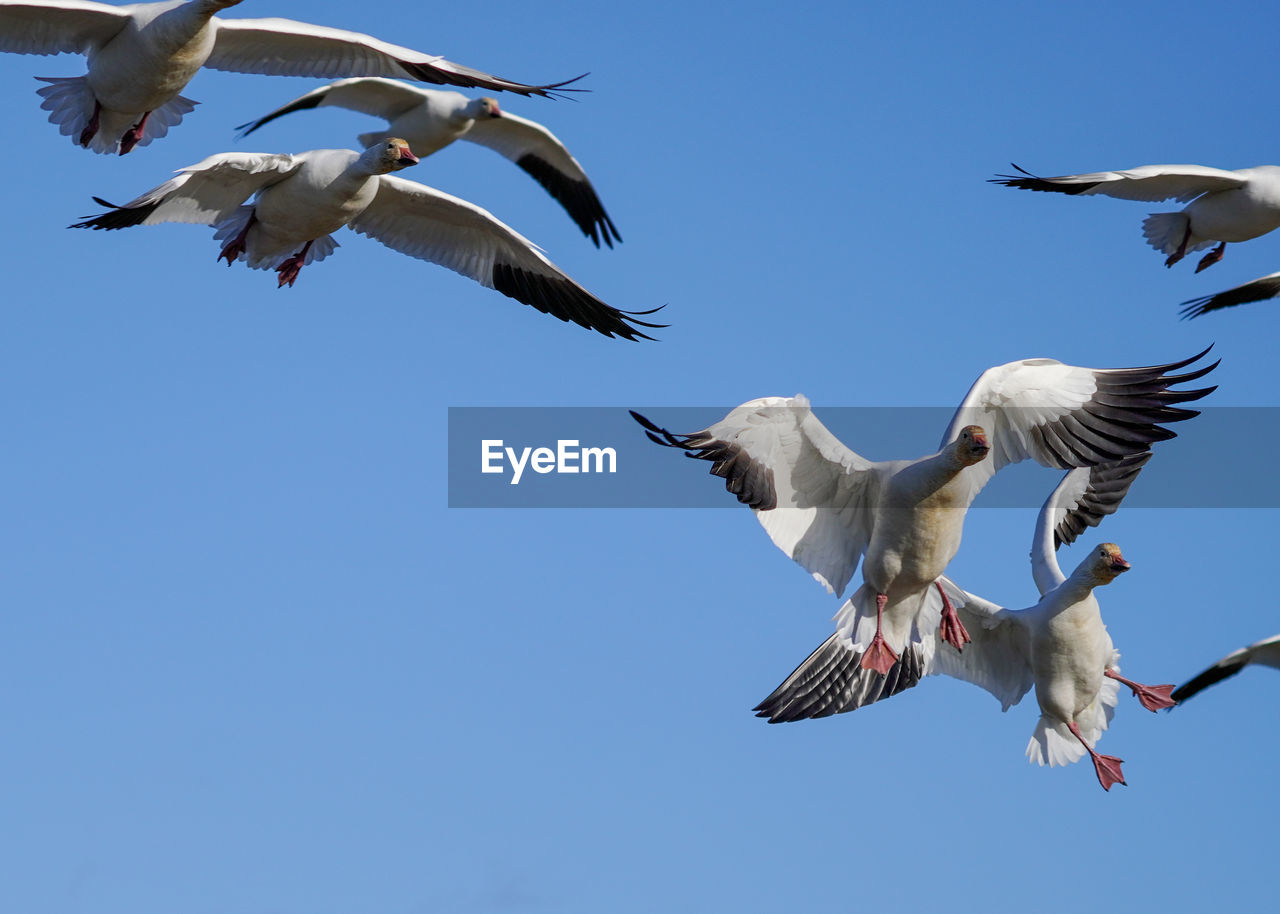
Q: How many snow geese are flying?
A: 8